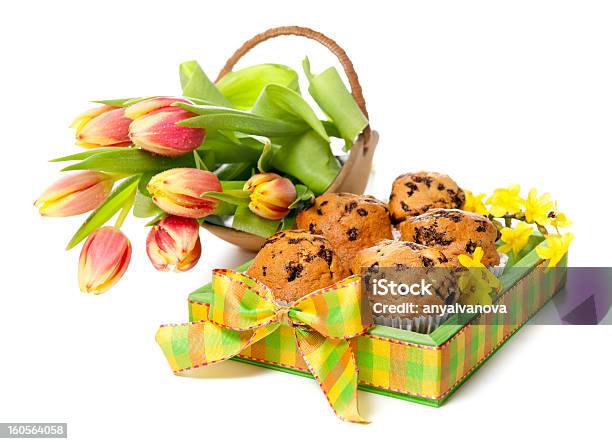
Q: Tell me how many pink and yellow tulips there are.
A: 7